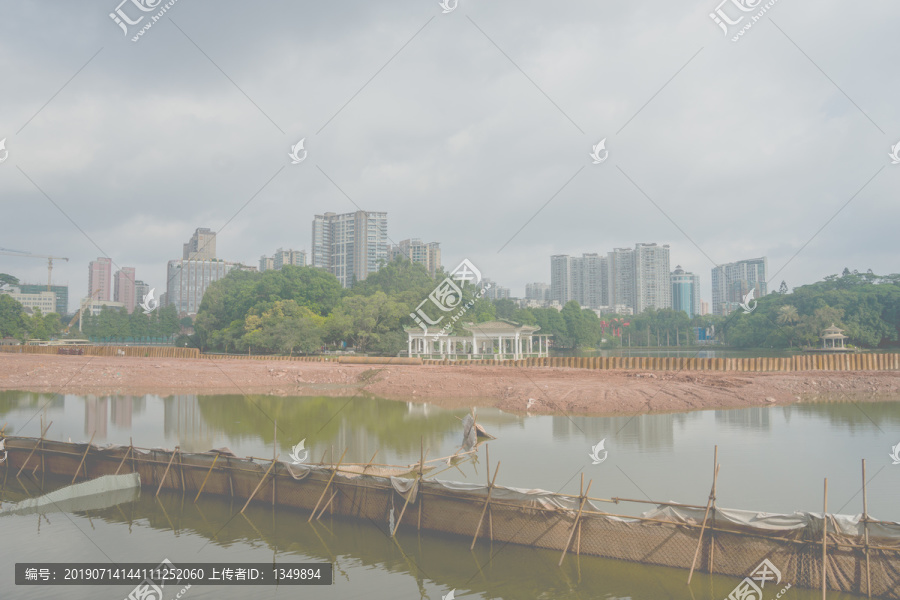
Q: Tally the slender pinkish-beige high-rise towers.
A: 2